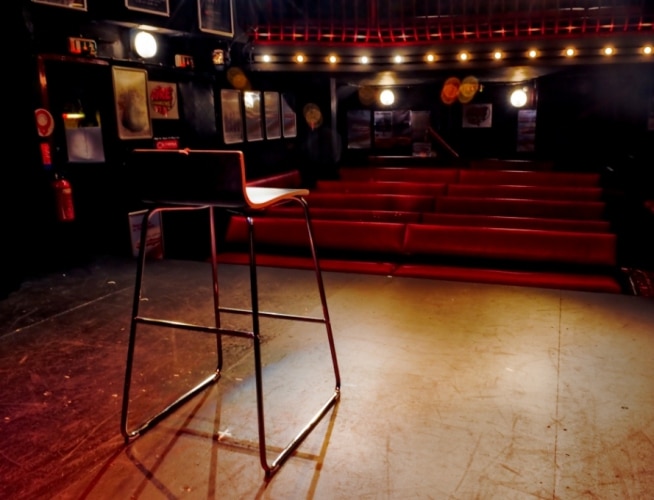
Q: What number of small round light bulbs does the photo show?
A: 12